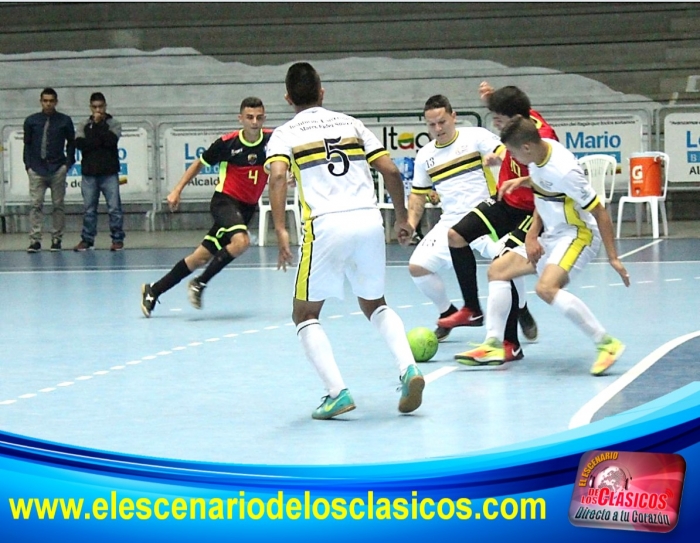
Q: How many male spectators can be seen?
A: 2